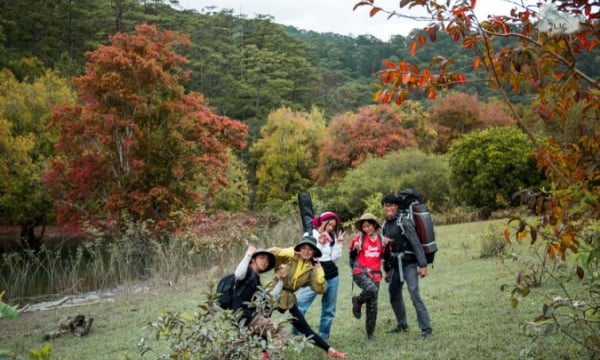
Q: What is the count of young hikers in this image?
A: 5